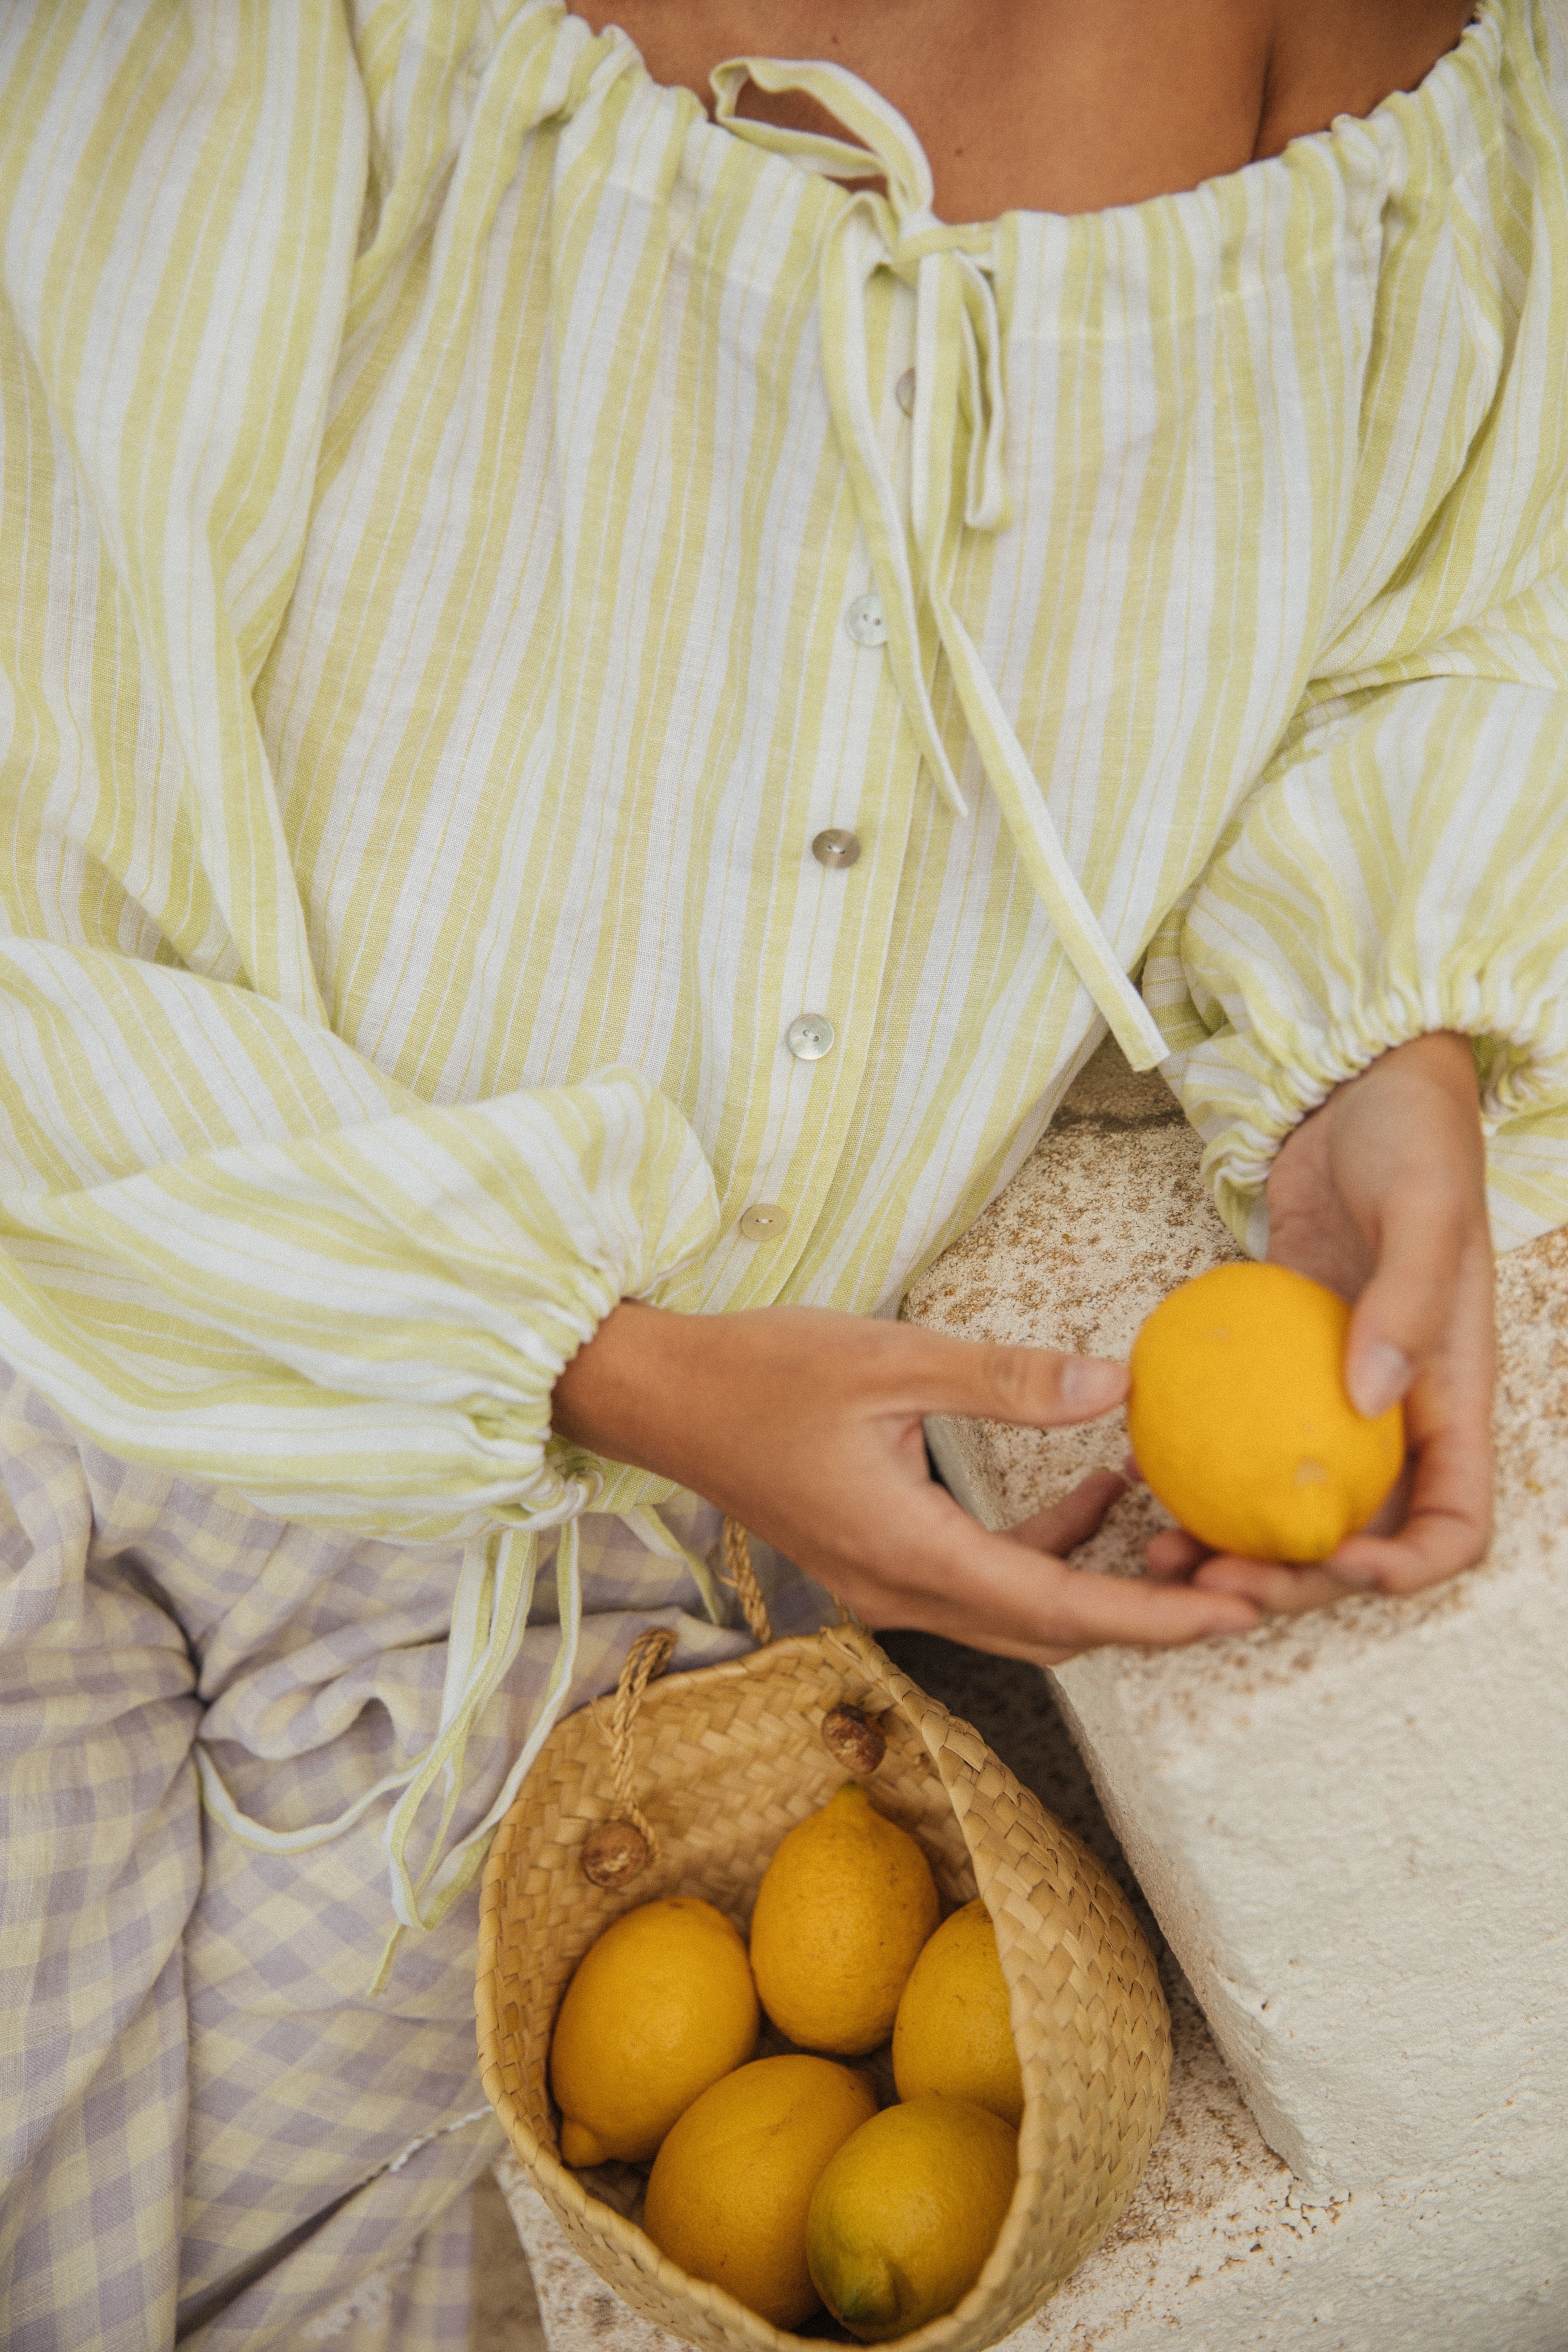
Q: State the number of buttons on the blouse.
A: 5